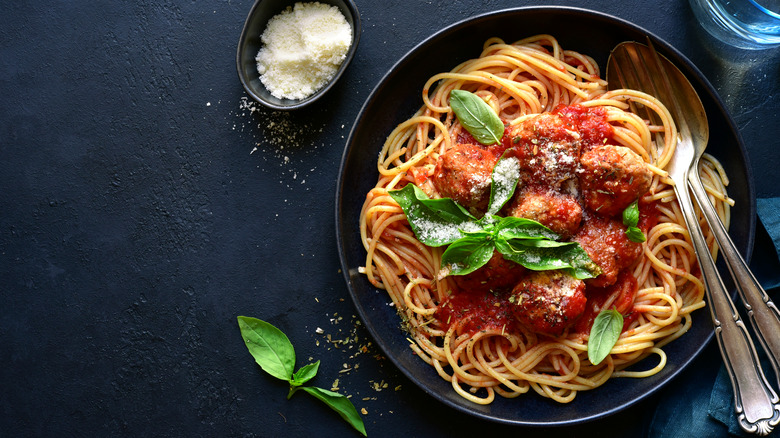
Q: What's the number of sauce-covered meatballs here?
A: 7